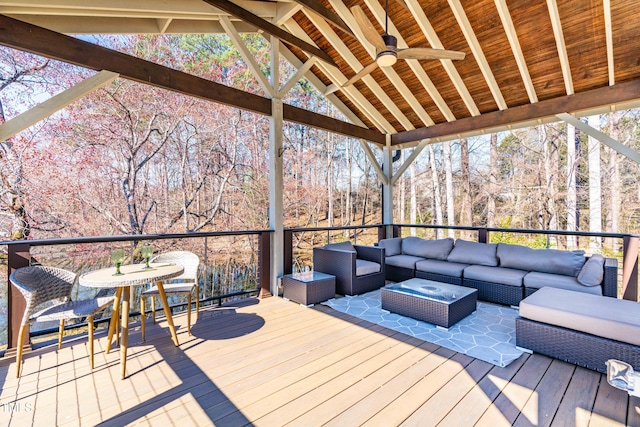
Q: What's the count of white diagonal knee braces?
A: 6